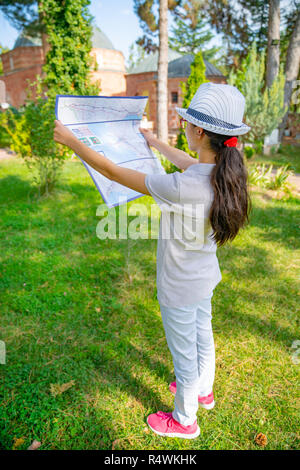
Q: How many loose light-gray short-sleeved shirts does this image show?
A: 1